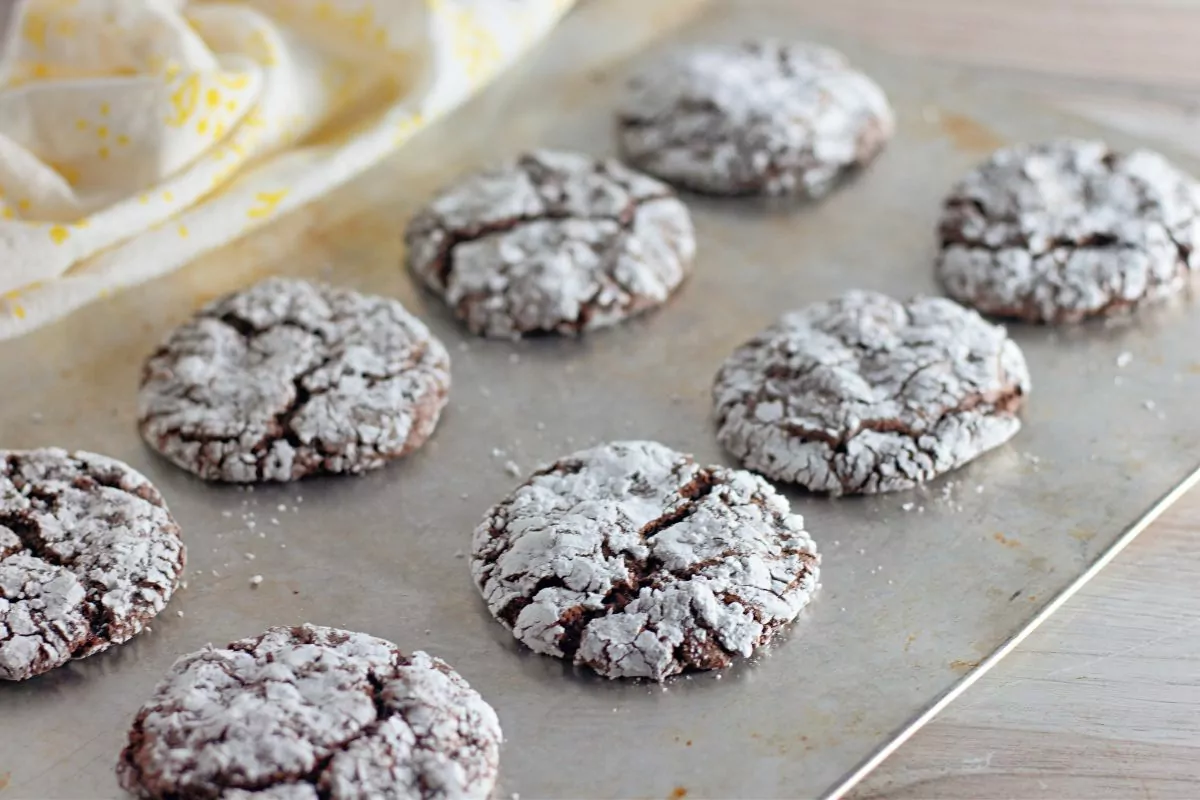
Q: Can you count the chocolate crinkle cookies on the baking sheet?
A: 8